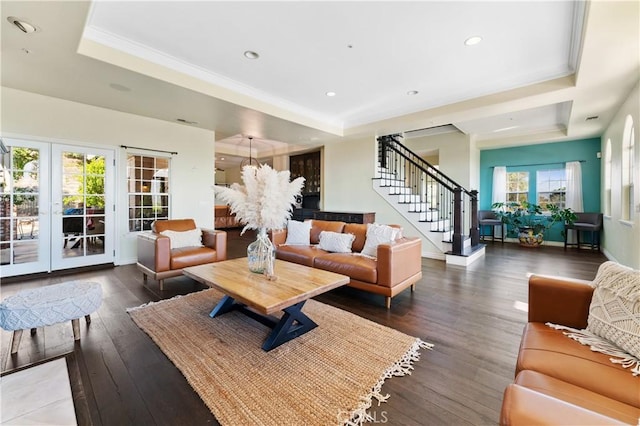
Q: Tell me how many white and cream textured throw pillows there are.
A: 5